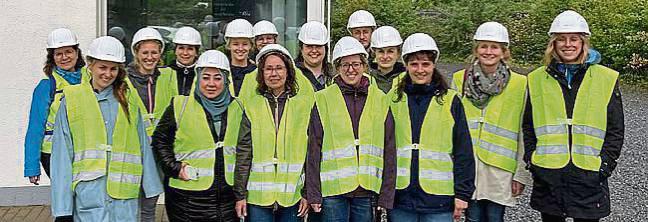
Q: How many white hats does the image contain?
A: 15